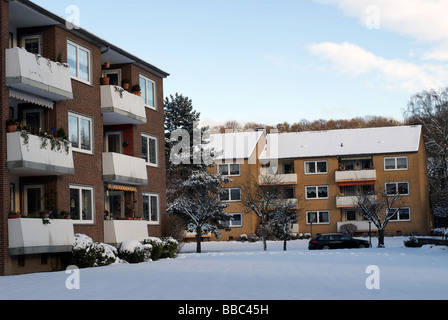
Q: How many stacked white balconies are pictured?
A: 12